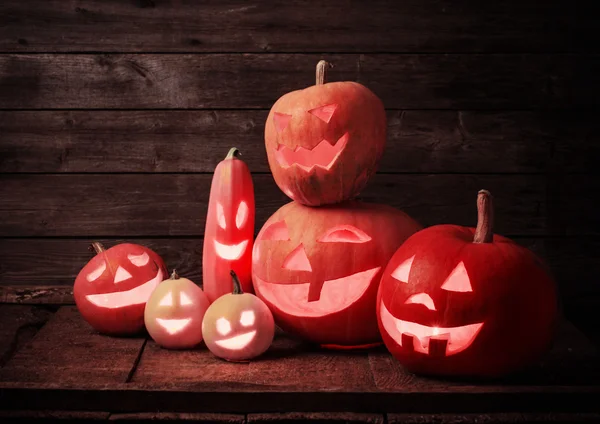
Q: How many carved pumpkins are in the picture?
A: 7